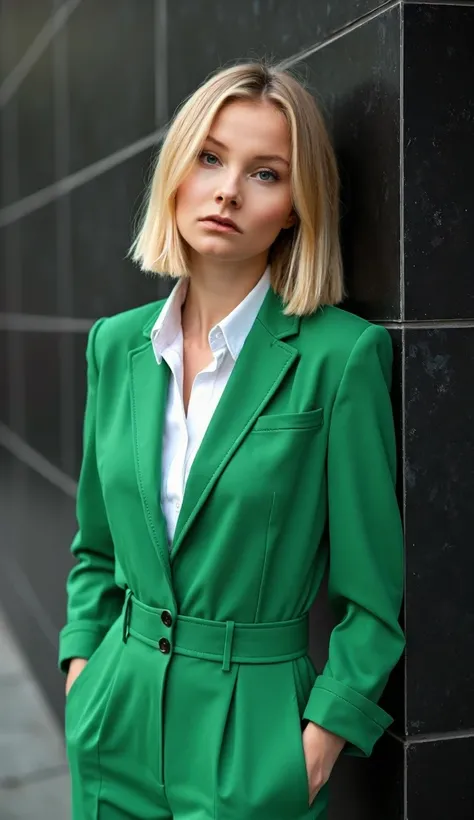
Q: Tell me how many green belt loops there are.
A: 2